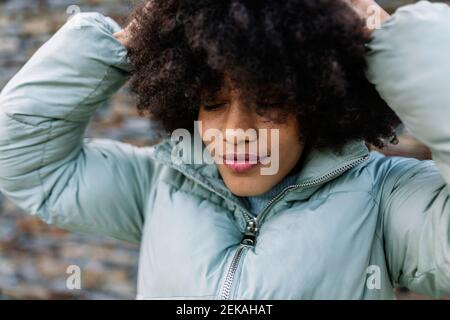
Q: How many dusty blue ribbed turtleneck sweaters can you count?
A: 1